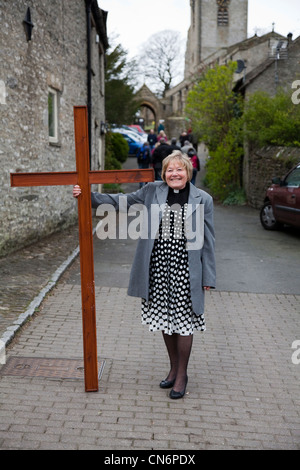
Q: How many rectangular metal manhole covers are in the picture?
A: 1